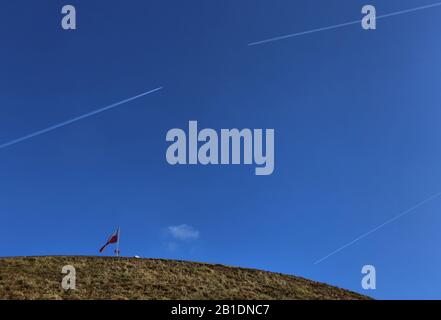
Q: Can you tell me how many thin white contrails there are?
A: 3